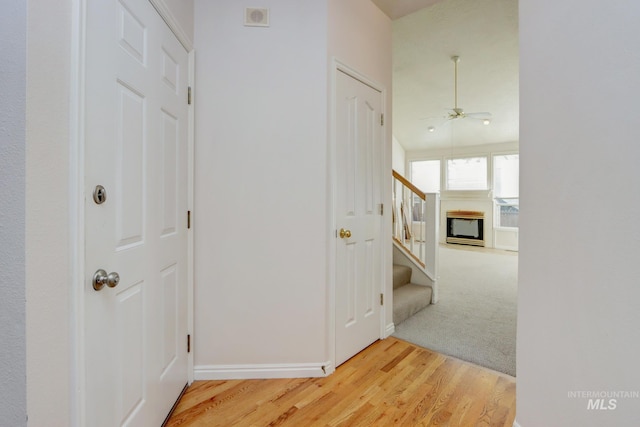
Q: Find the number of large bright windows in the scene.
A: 3